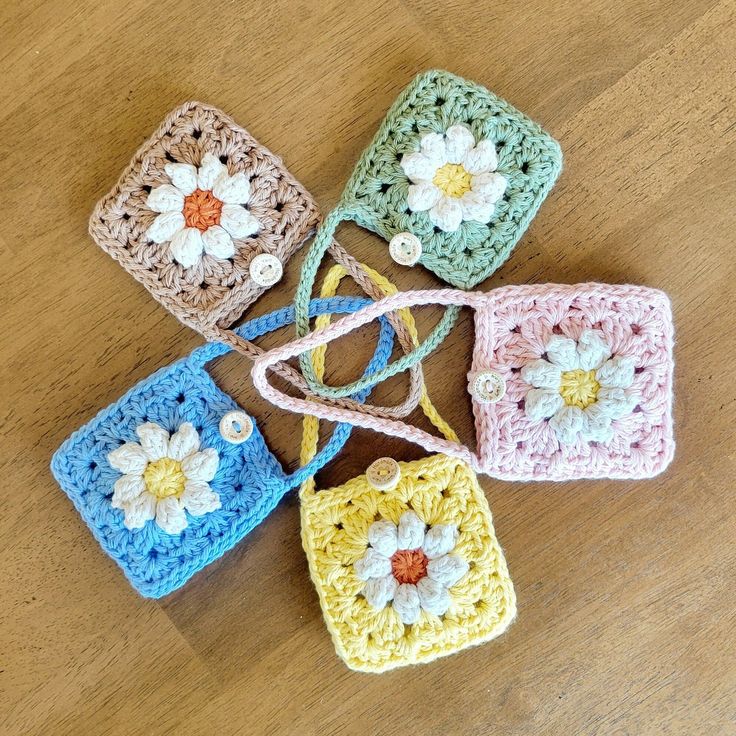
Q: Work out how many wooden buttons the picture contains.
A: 5